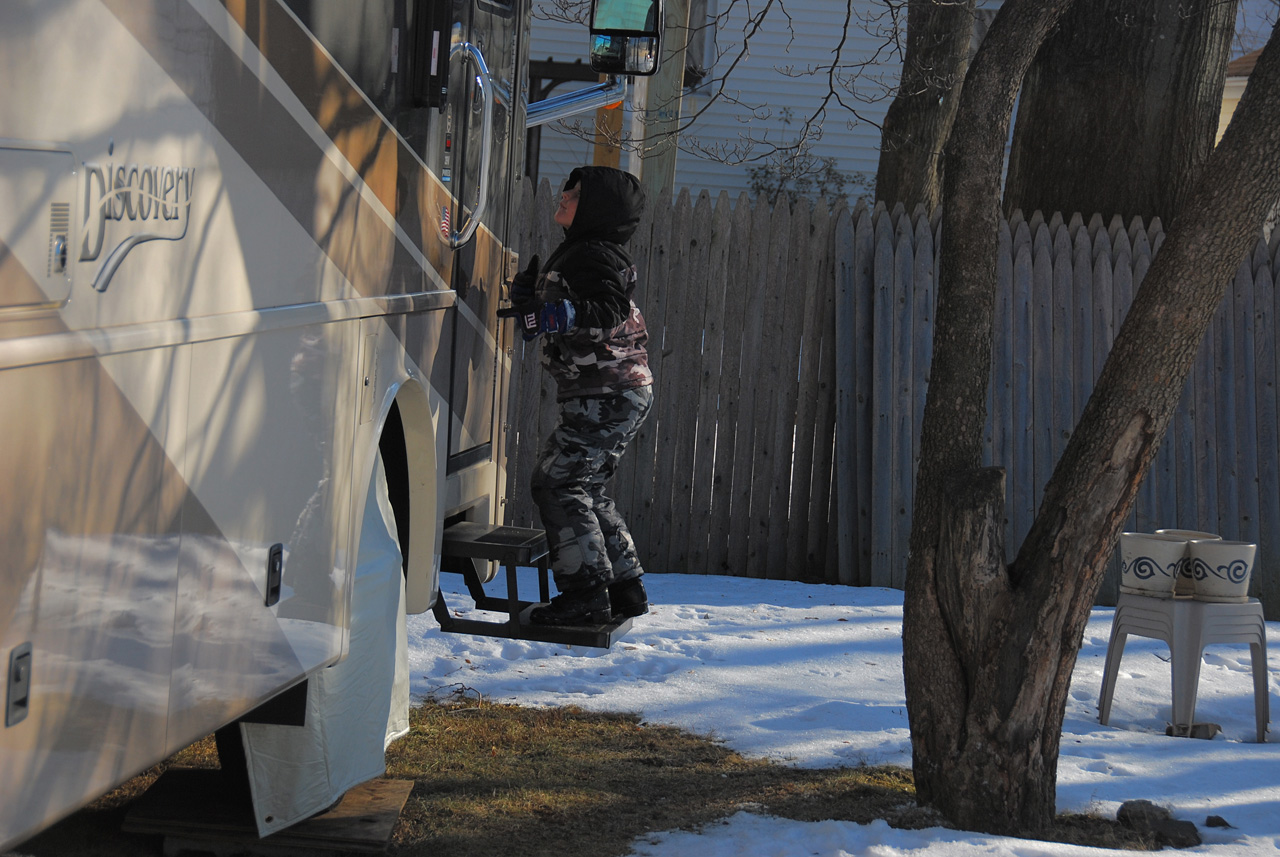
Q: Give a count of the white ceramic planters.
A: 3